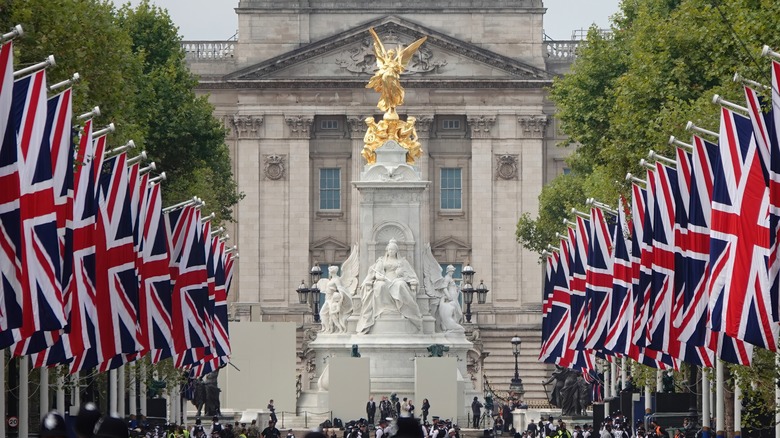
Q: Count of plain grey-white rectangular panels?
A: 3